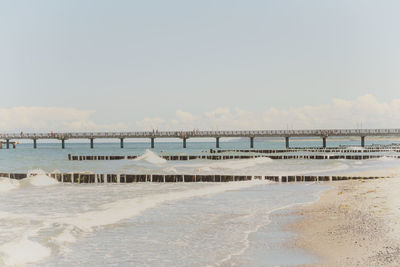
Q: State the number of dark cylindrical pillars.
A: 12